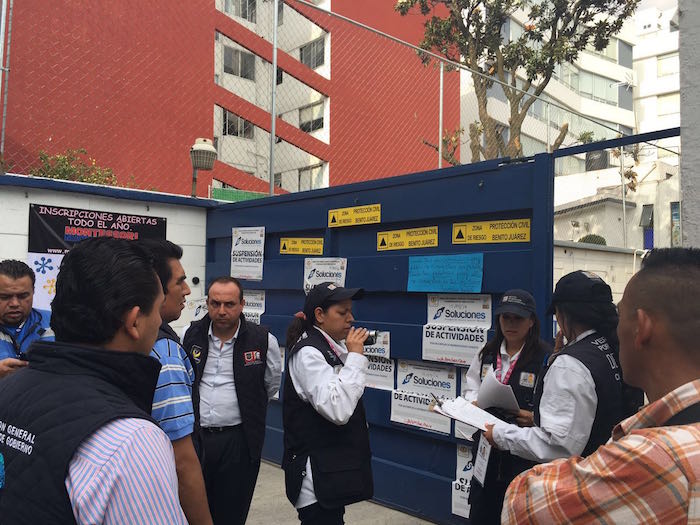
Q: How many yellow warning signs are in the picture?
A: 4